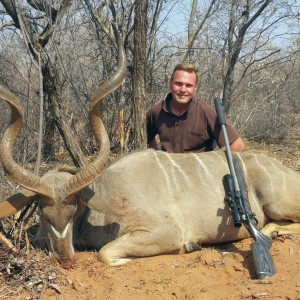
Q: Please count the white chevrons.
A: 1